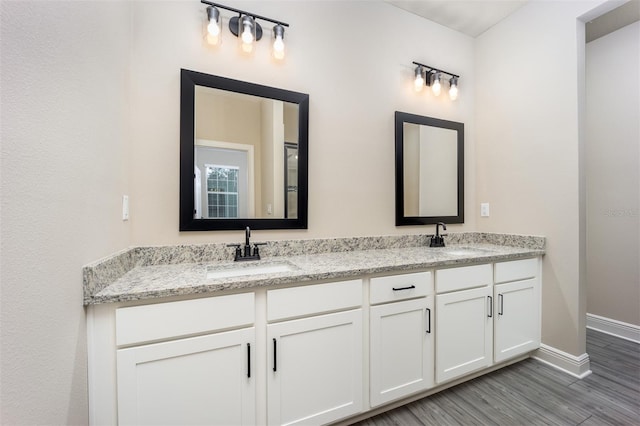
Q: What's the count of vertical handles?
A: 5